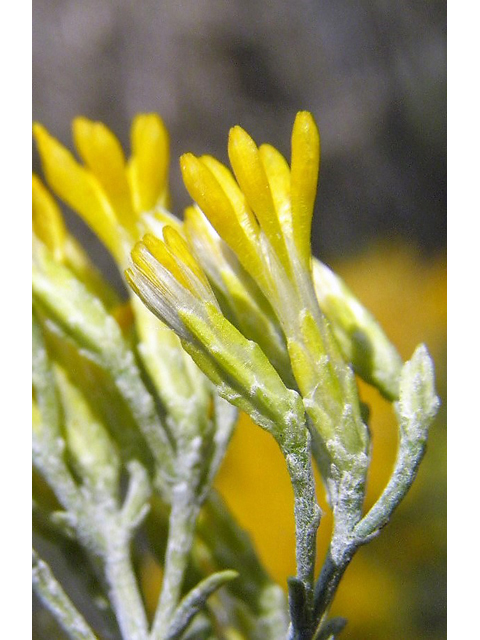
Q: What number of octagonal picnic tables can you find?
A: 0